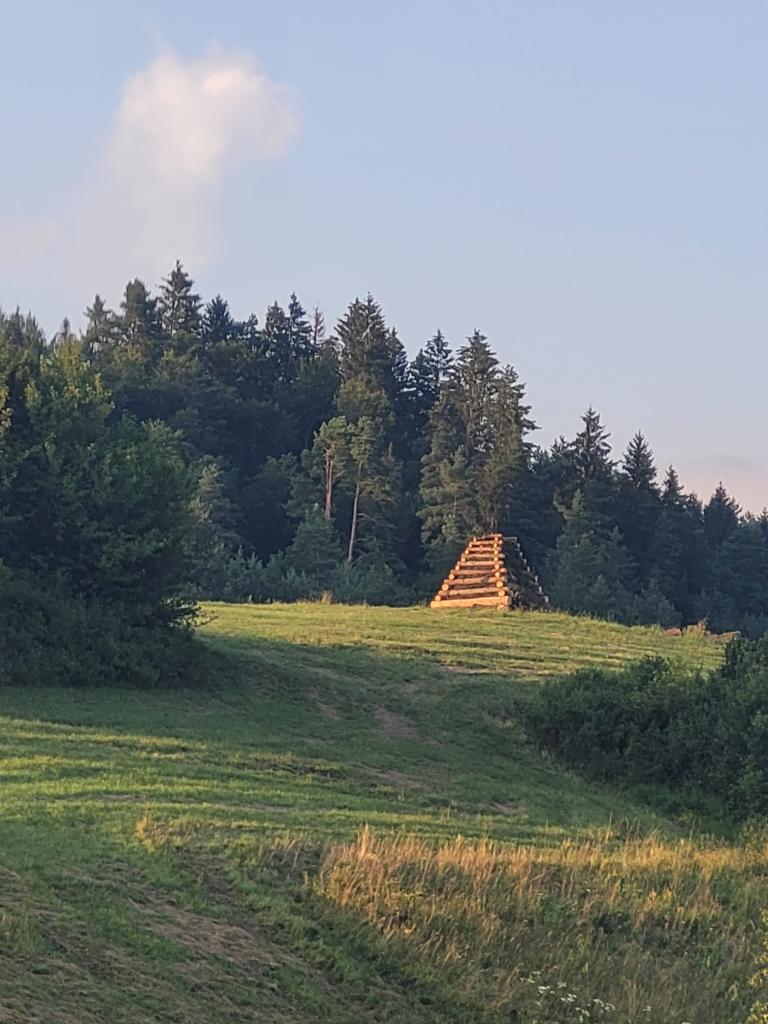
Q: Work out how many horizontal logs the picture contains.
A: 9